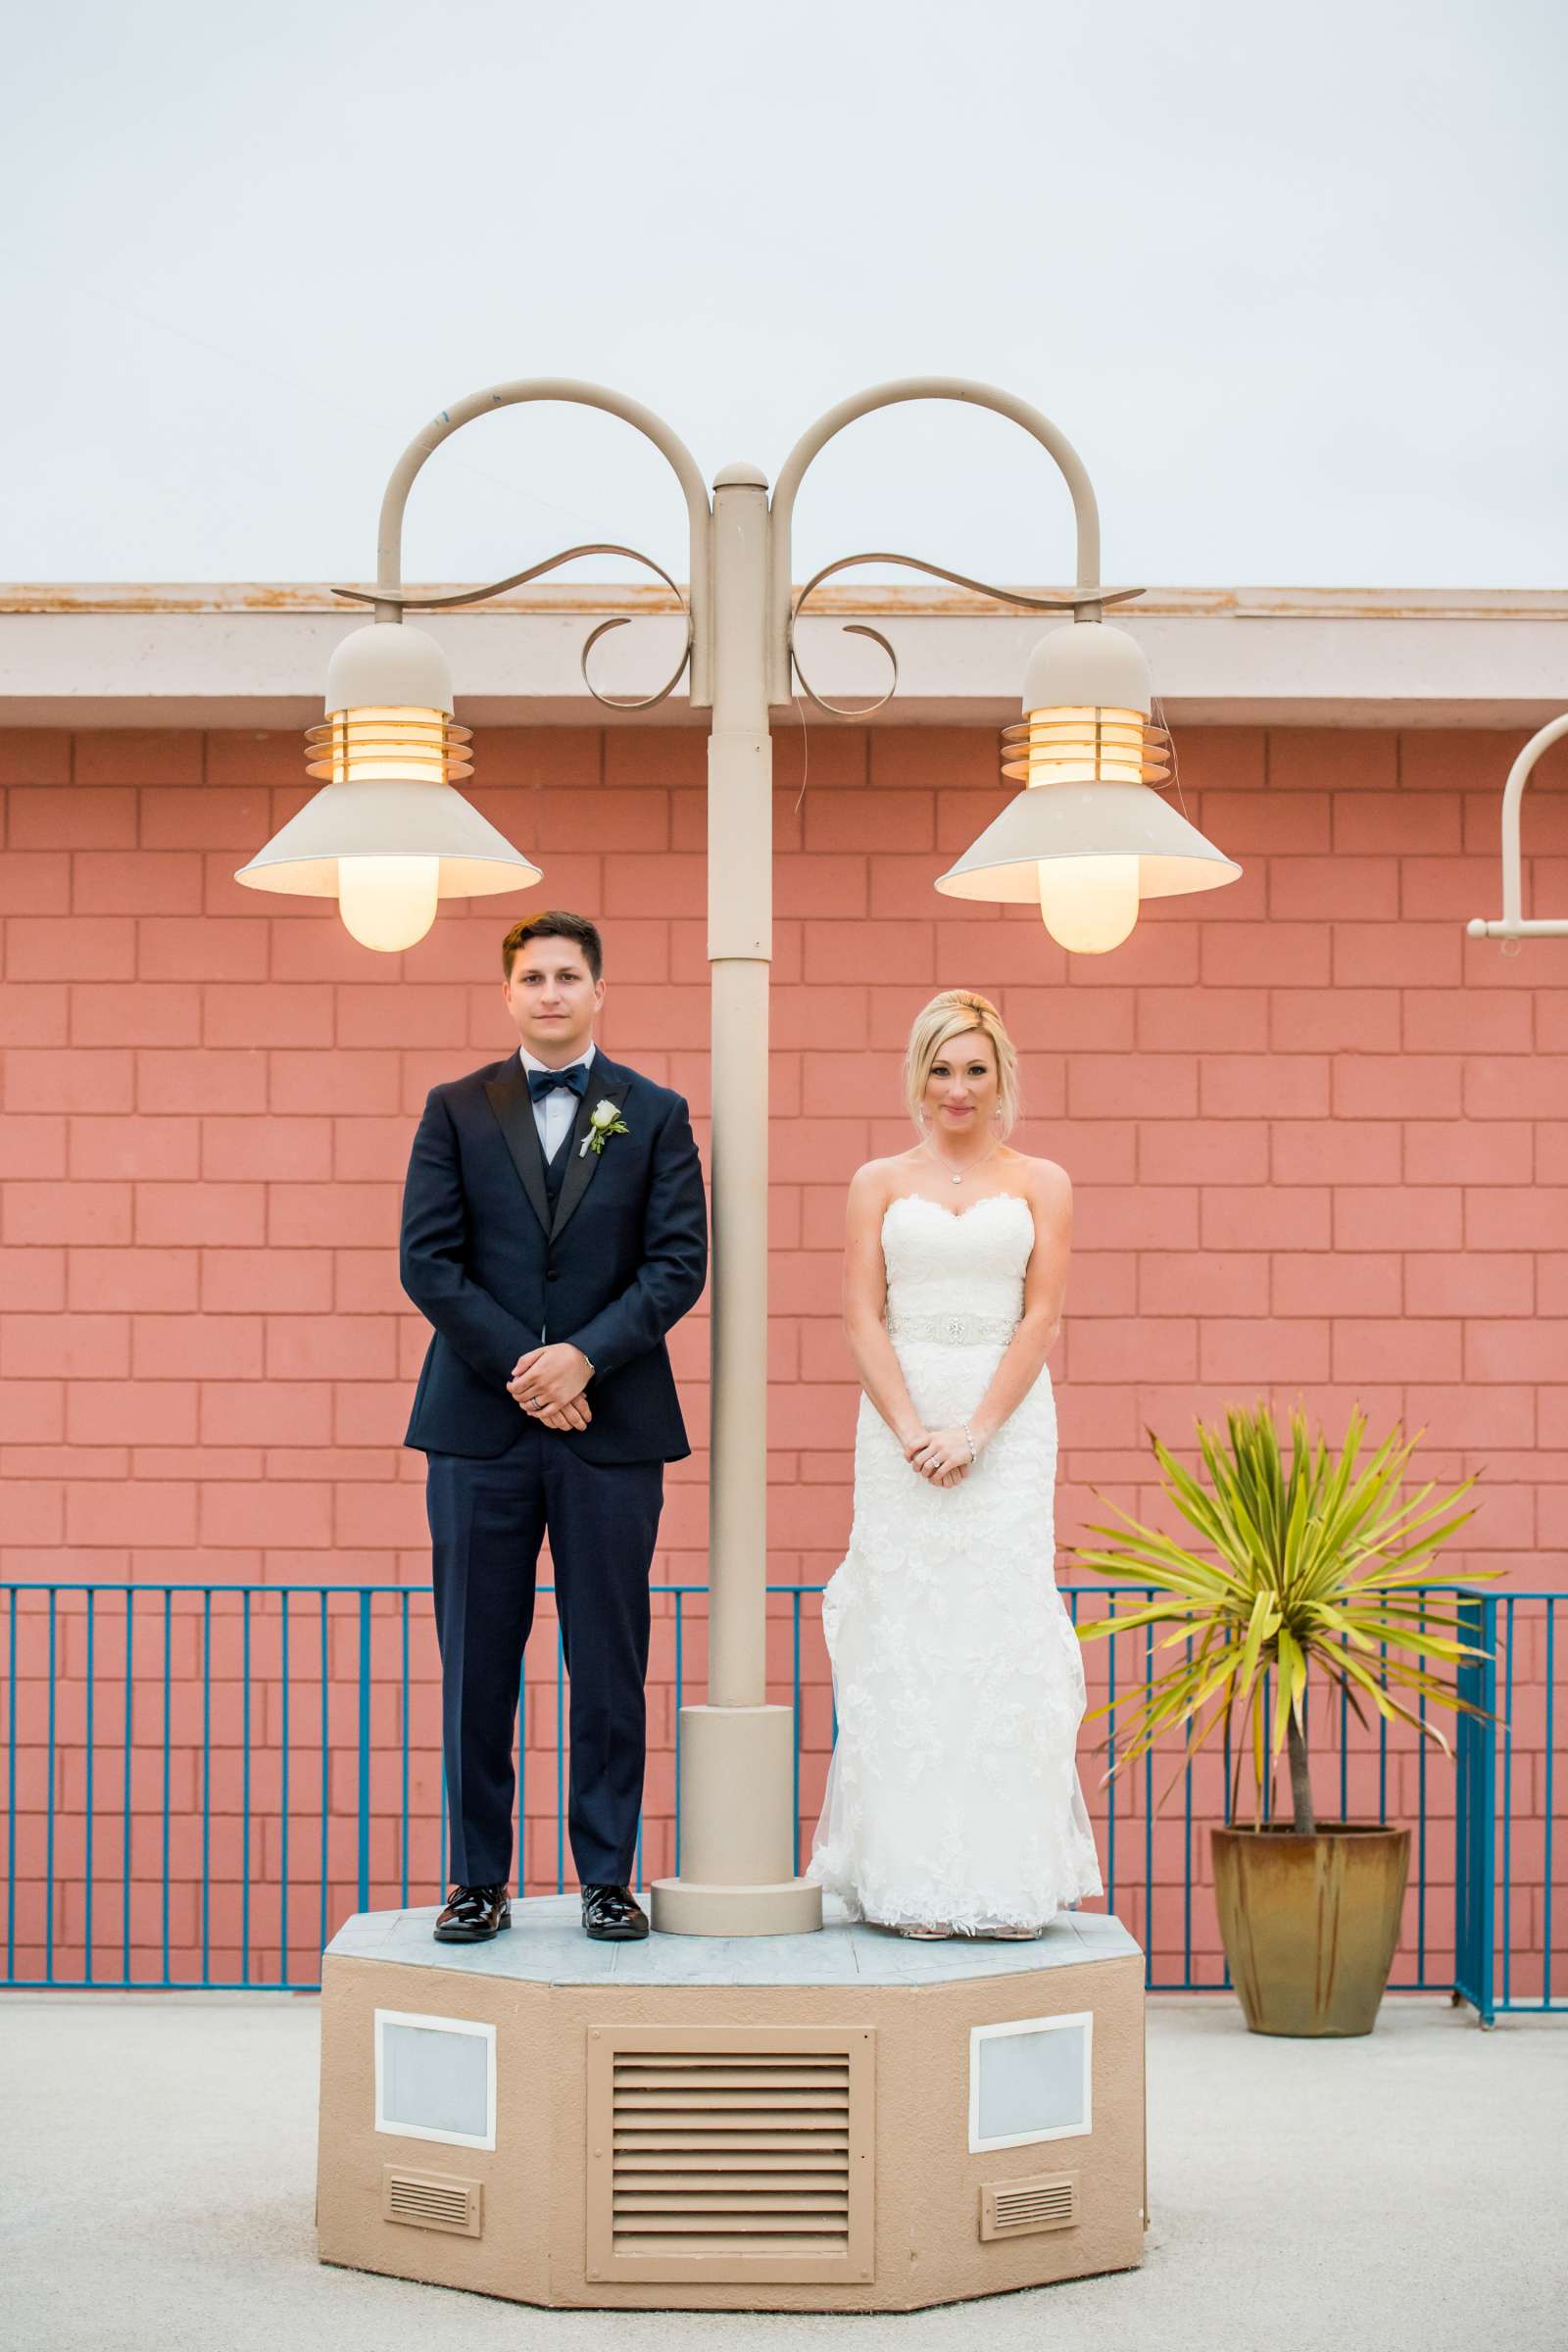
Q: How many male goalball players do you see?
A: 0